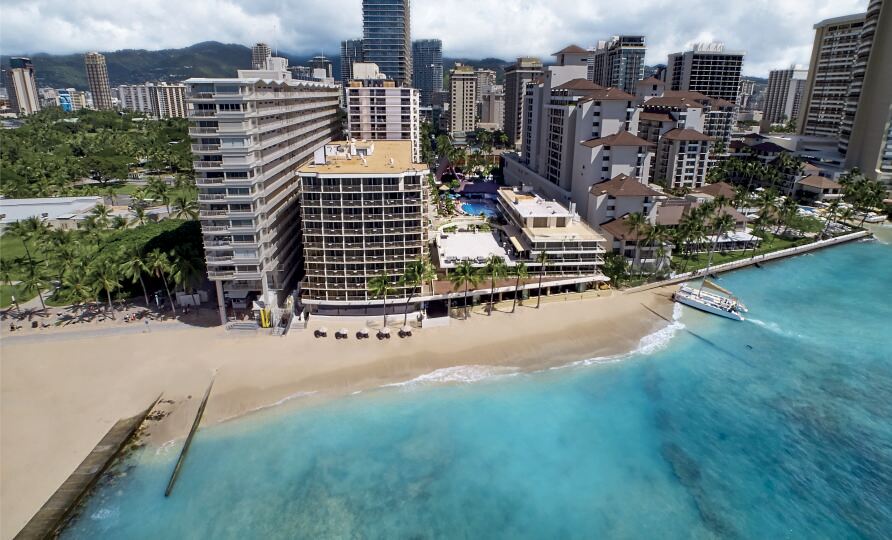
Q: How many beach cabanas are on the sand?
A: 5